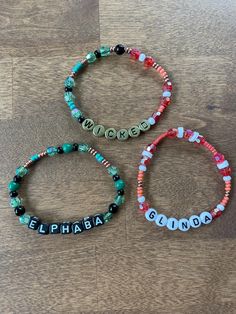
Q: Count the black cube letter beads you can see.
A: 7